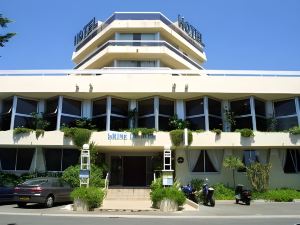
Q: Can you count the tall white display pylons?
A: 2